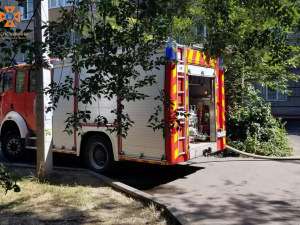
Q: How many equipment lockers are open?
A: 1